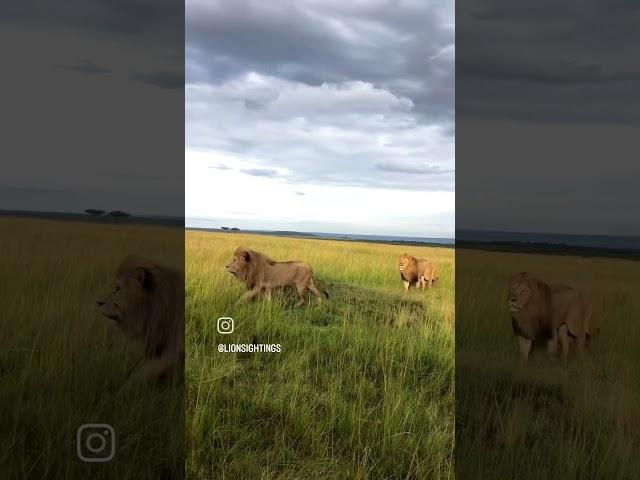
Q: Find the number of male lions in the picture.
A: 2